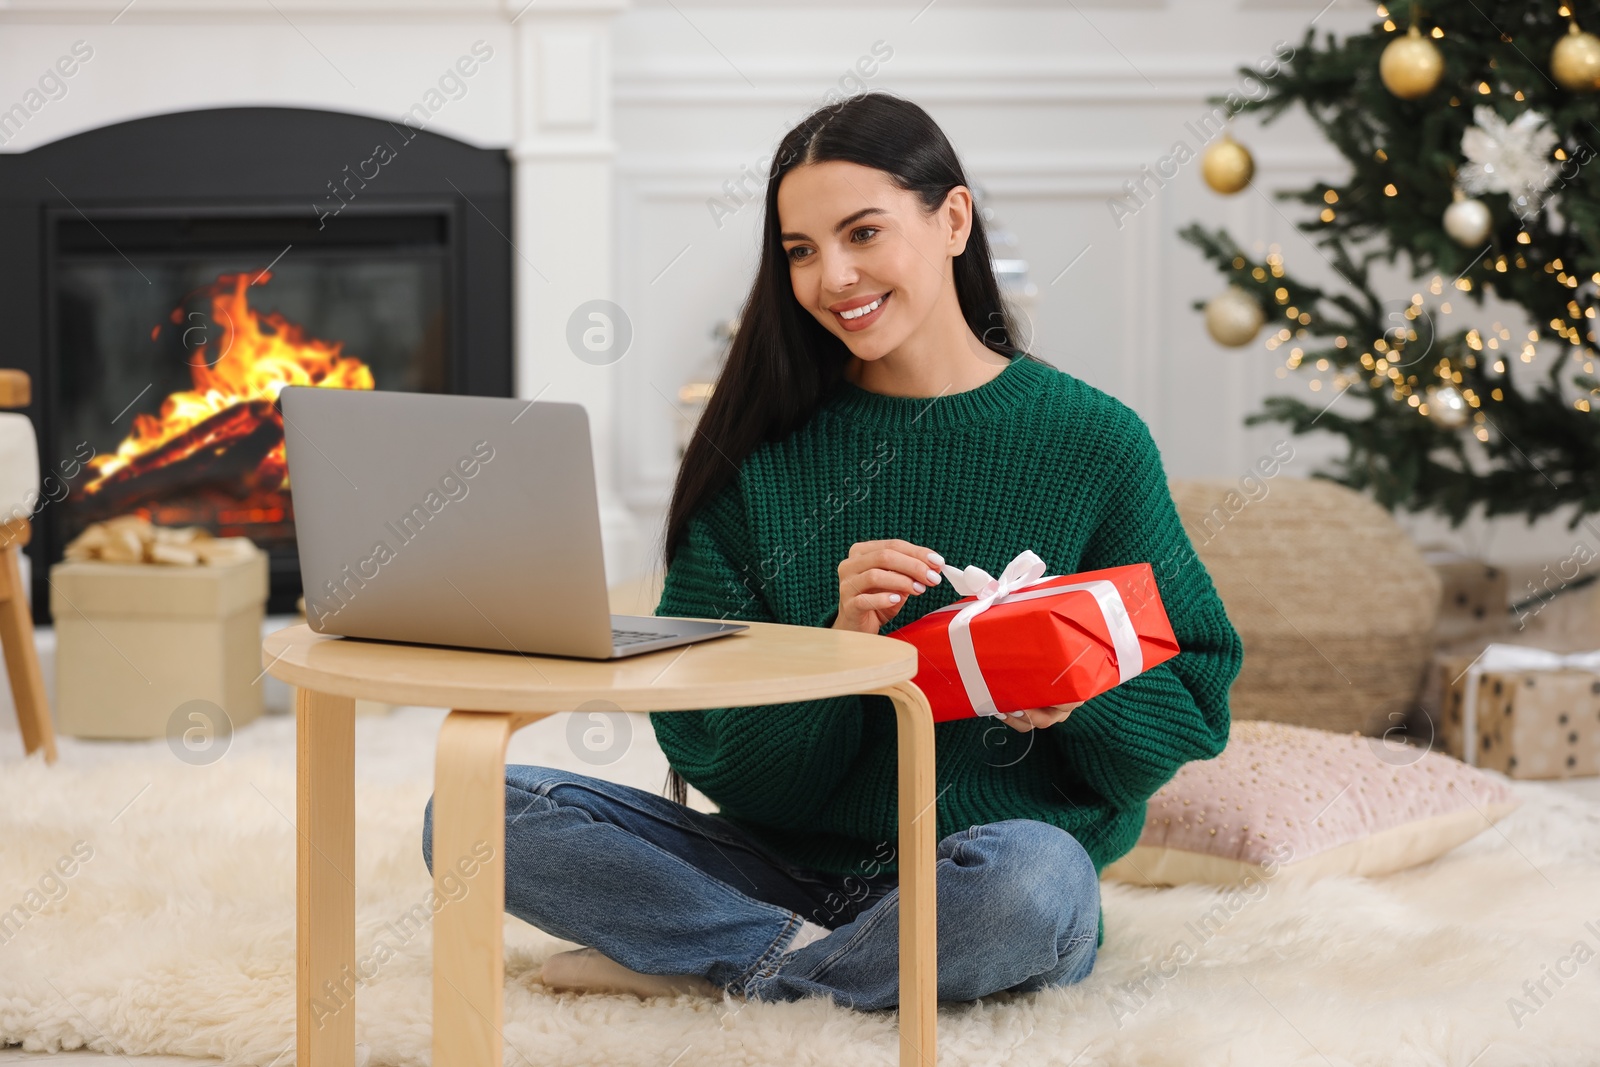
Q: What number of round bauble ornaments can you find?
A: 6